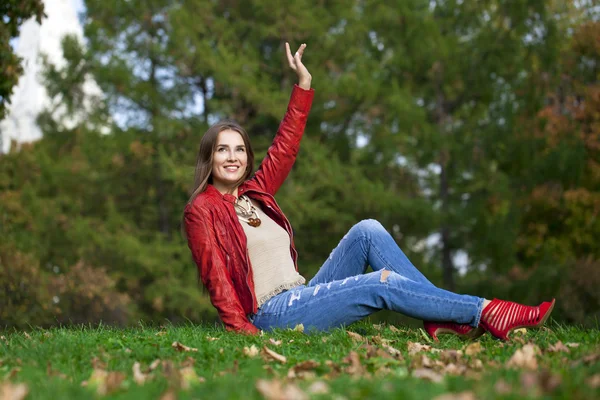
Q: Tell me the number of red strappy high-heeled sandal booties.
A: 2